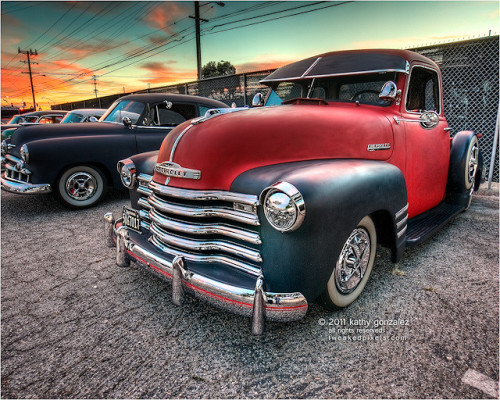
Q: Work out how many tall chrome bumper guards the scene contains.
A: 4